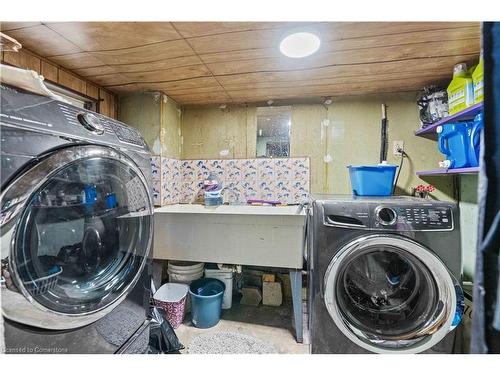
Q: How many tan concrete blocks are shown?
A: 2